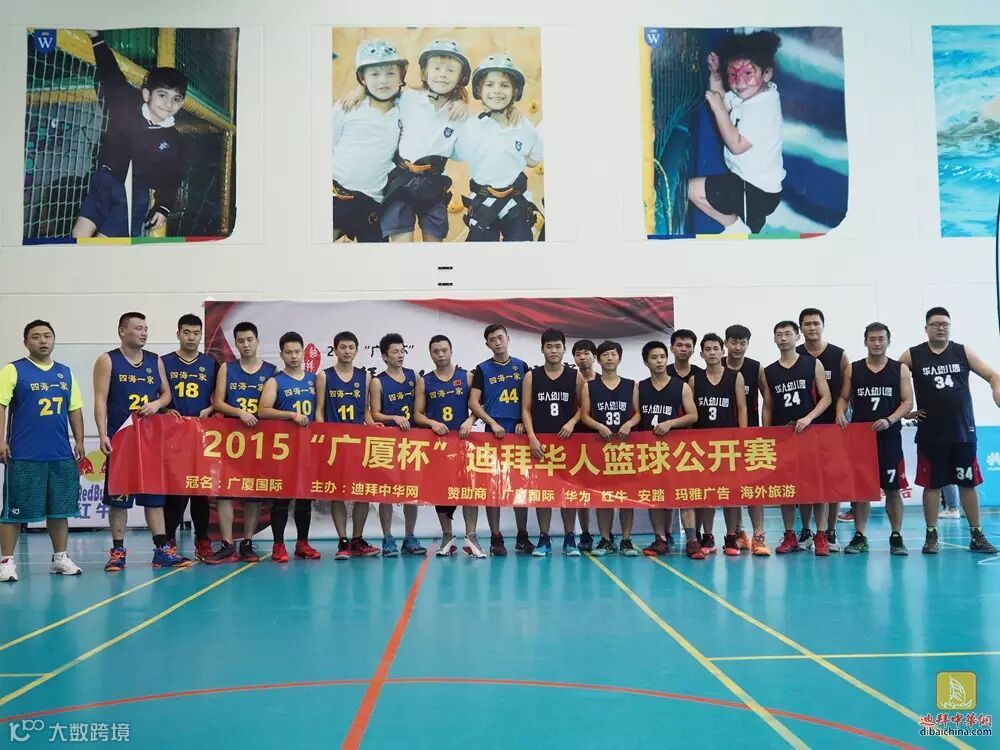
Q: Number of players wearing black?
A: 11